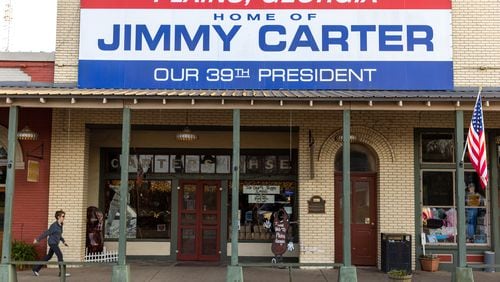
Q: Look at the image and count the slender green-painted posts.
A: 5